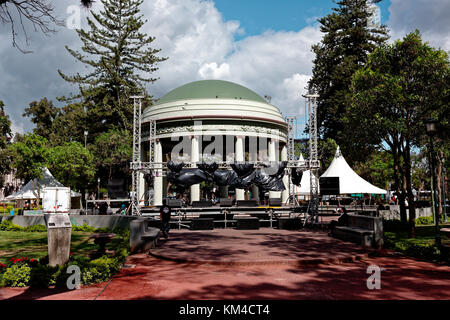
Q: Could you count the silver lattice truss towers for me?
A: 4